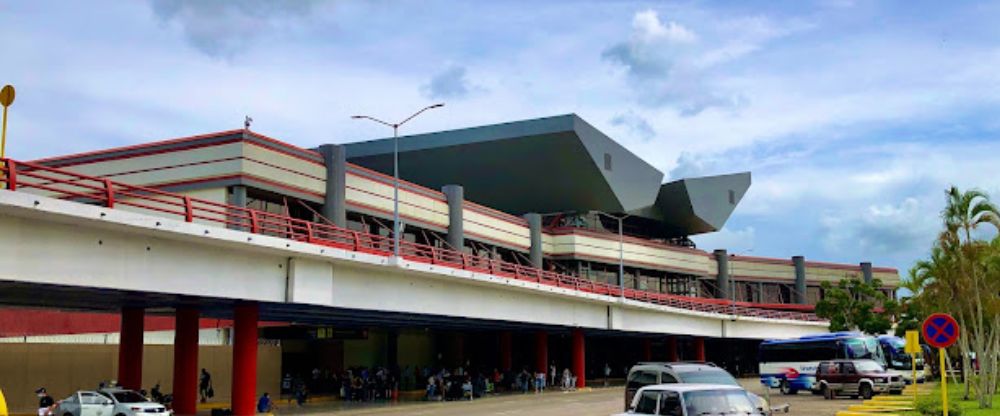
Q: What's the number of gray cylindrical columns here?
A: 6